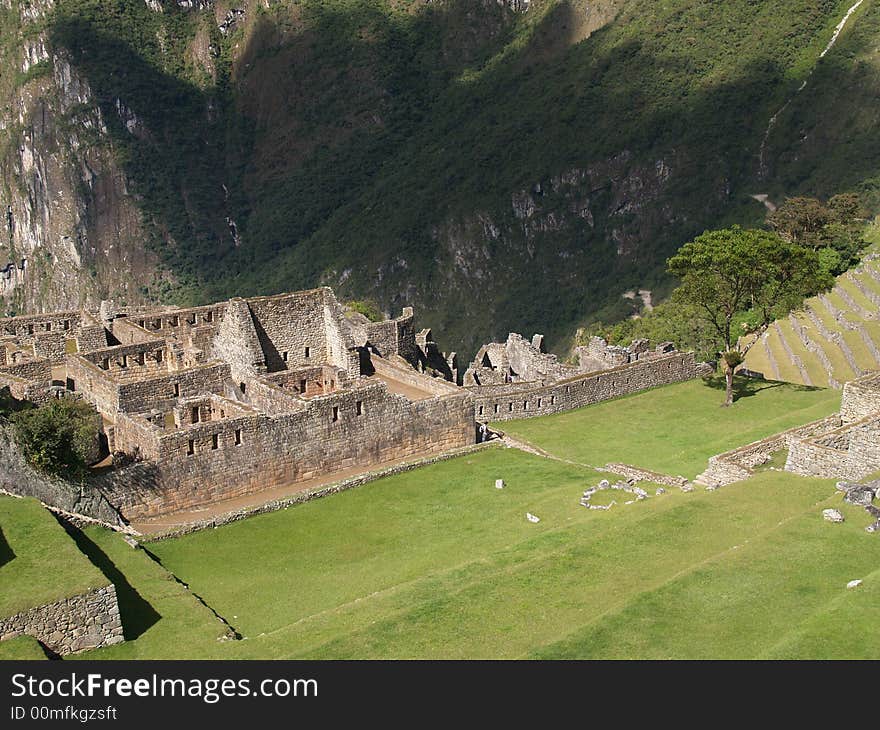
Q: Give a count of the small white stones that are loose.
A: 4